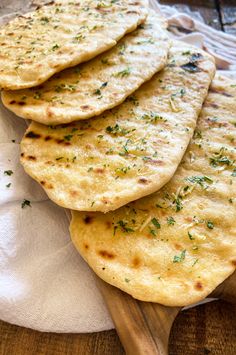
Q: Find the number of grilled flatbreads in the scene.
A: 4